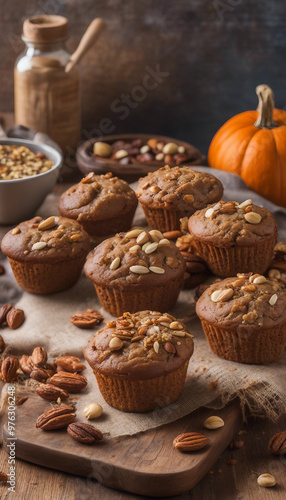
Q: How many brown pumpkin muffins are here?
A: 7